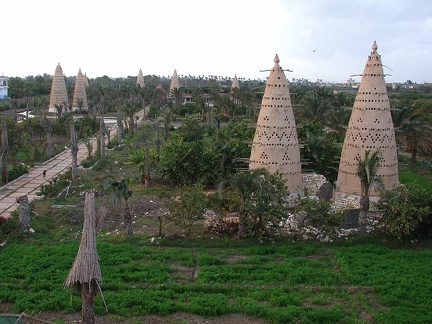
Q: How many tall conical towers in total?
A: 8